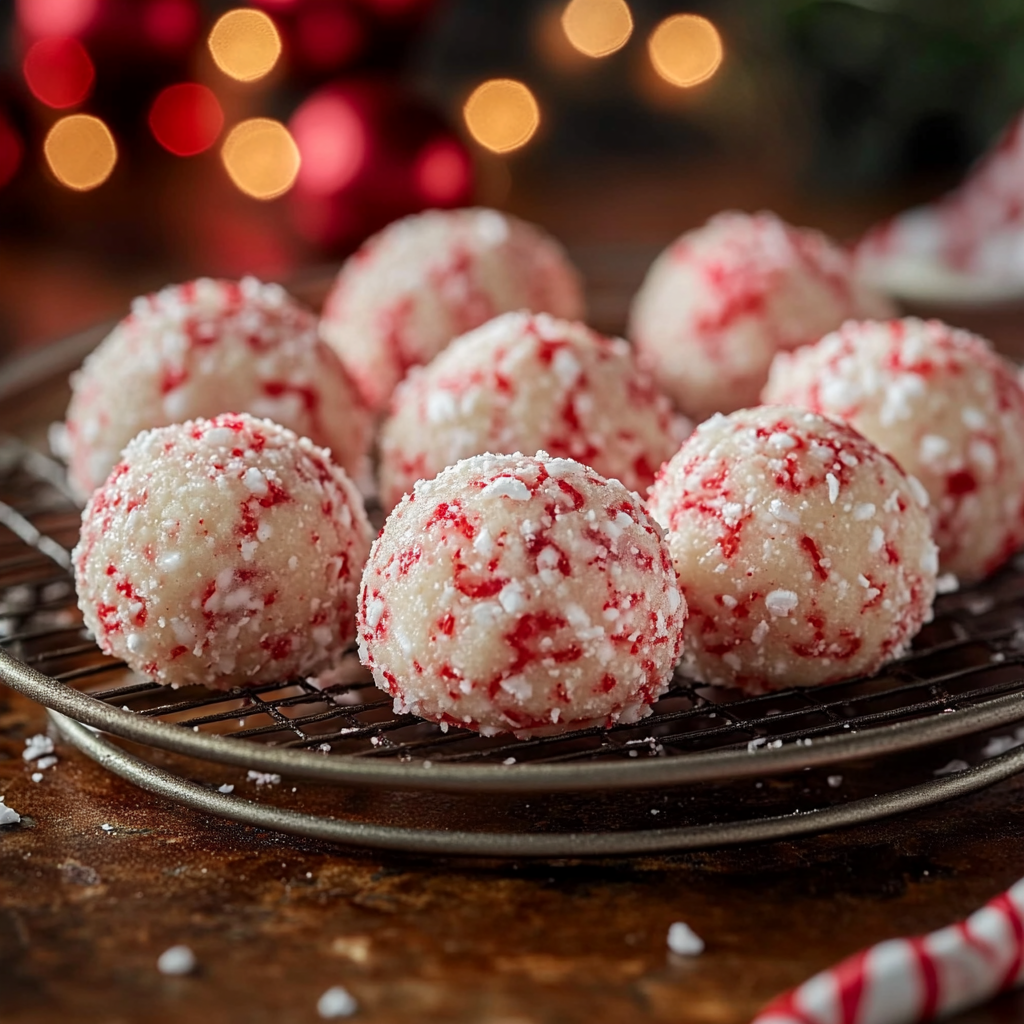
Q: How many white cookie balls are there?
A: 8